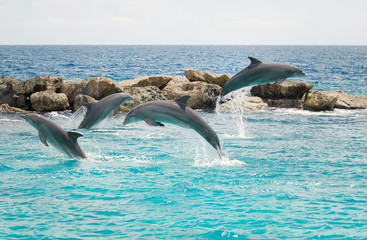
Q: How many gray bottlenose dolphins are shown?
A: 4